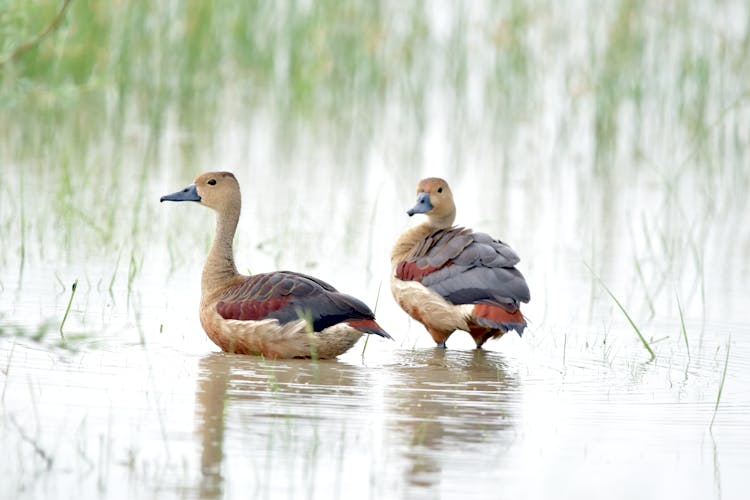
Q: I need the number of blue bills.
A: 2